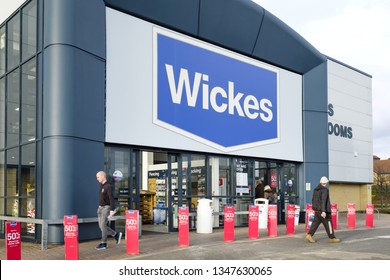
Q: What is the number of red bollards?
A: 12